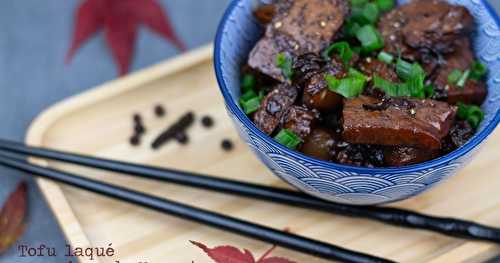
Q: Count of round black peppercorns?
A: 7